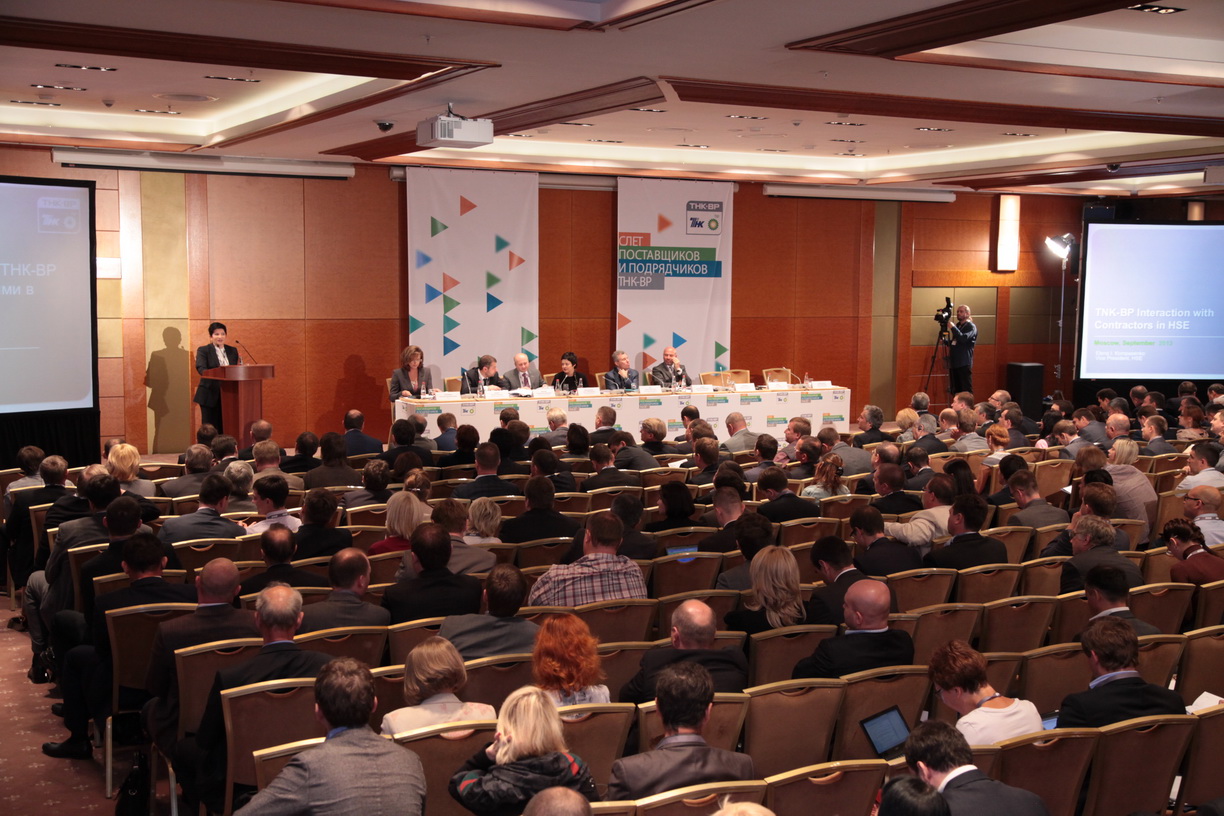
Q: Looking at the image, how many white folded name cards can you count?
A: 9